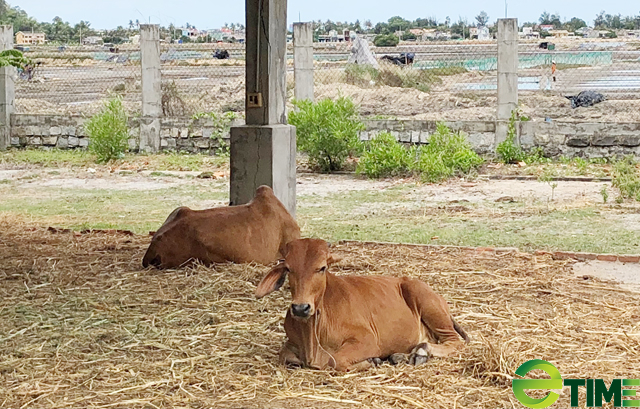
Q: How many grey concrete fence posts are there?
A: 4